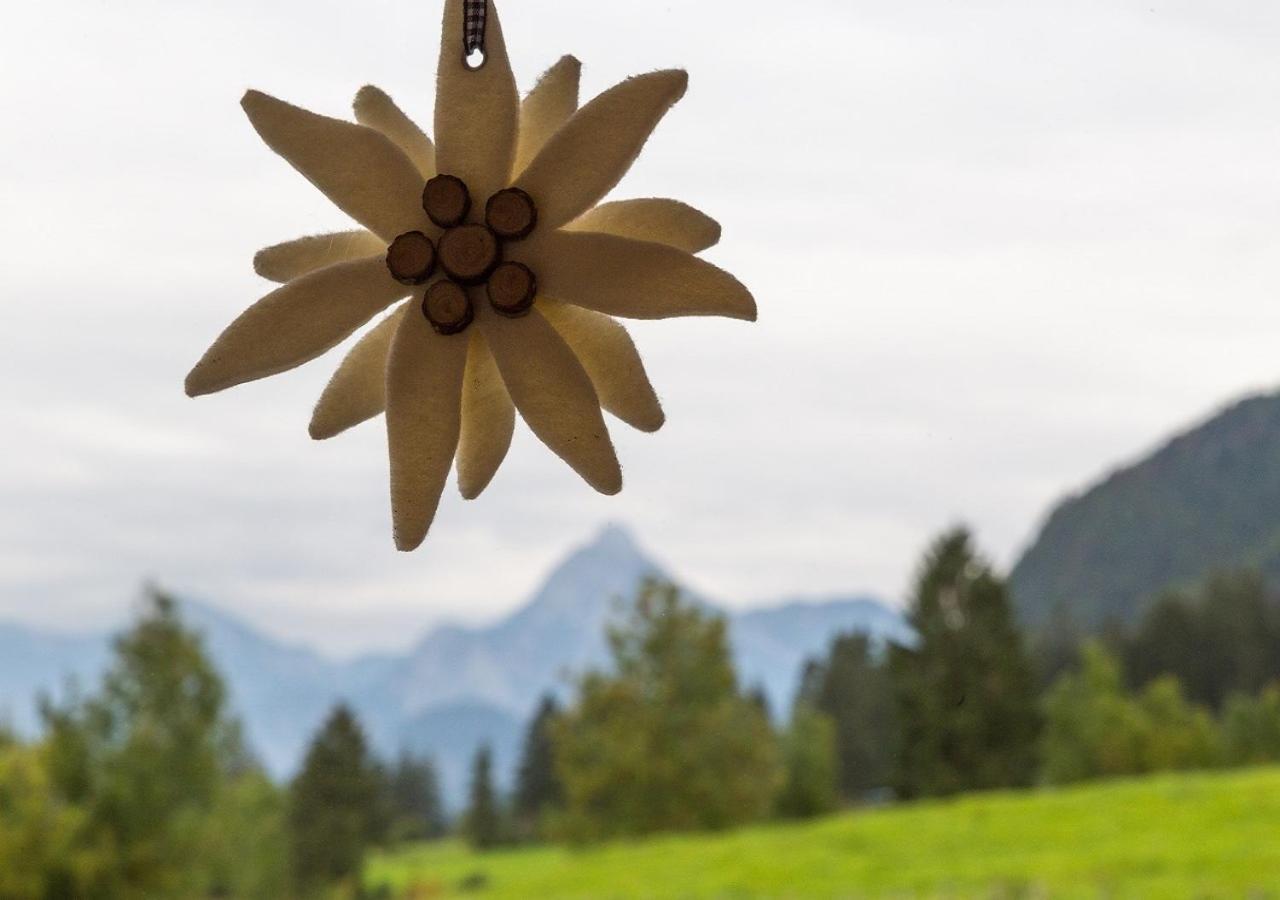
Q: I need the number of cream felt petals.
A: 14